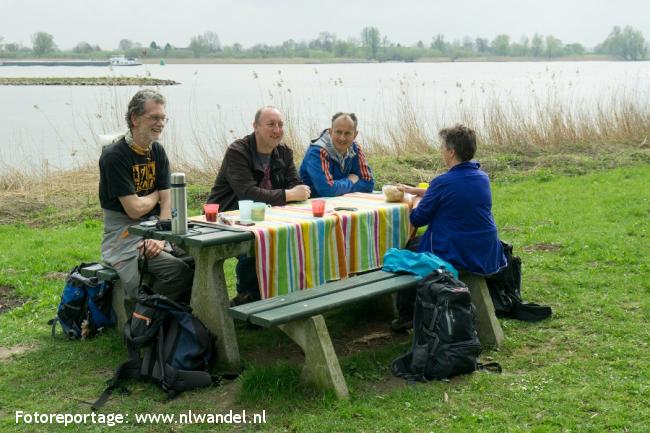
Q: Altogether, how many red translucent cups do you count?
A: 2